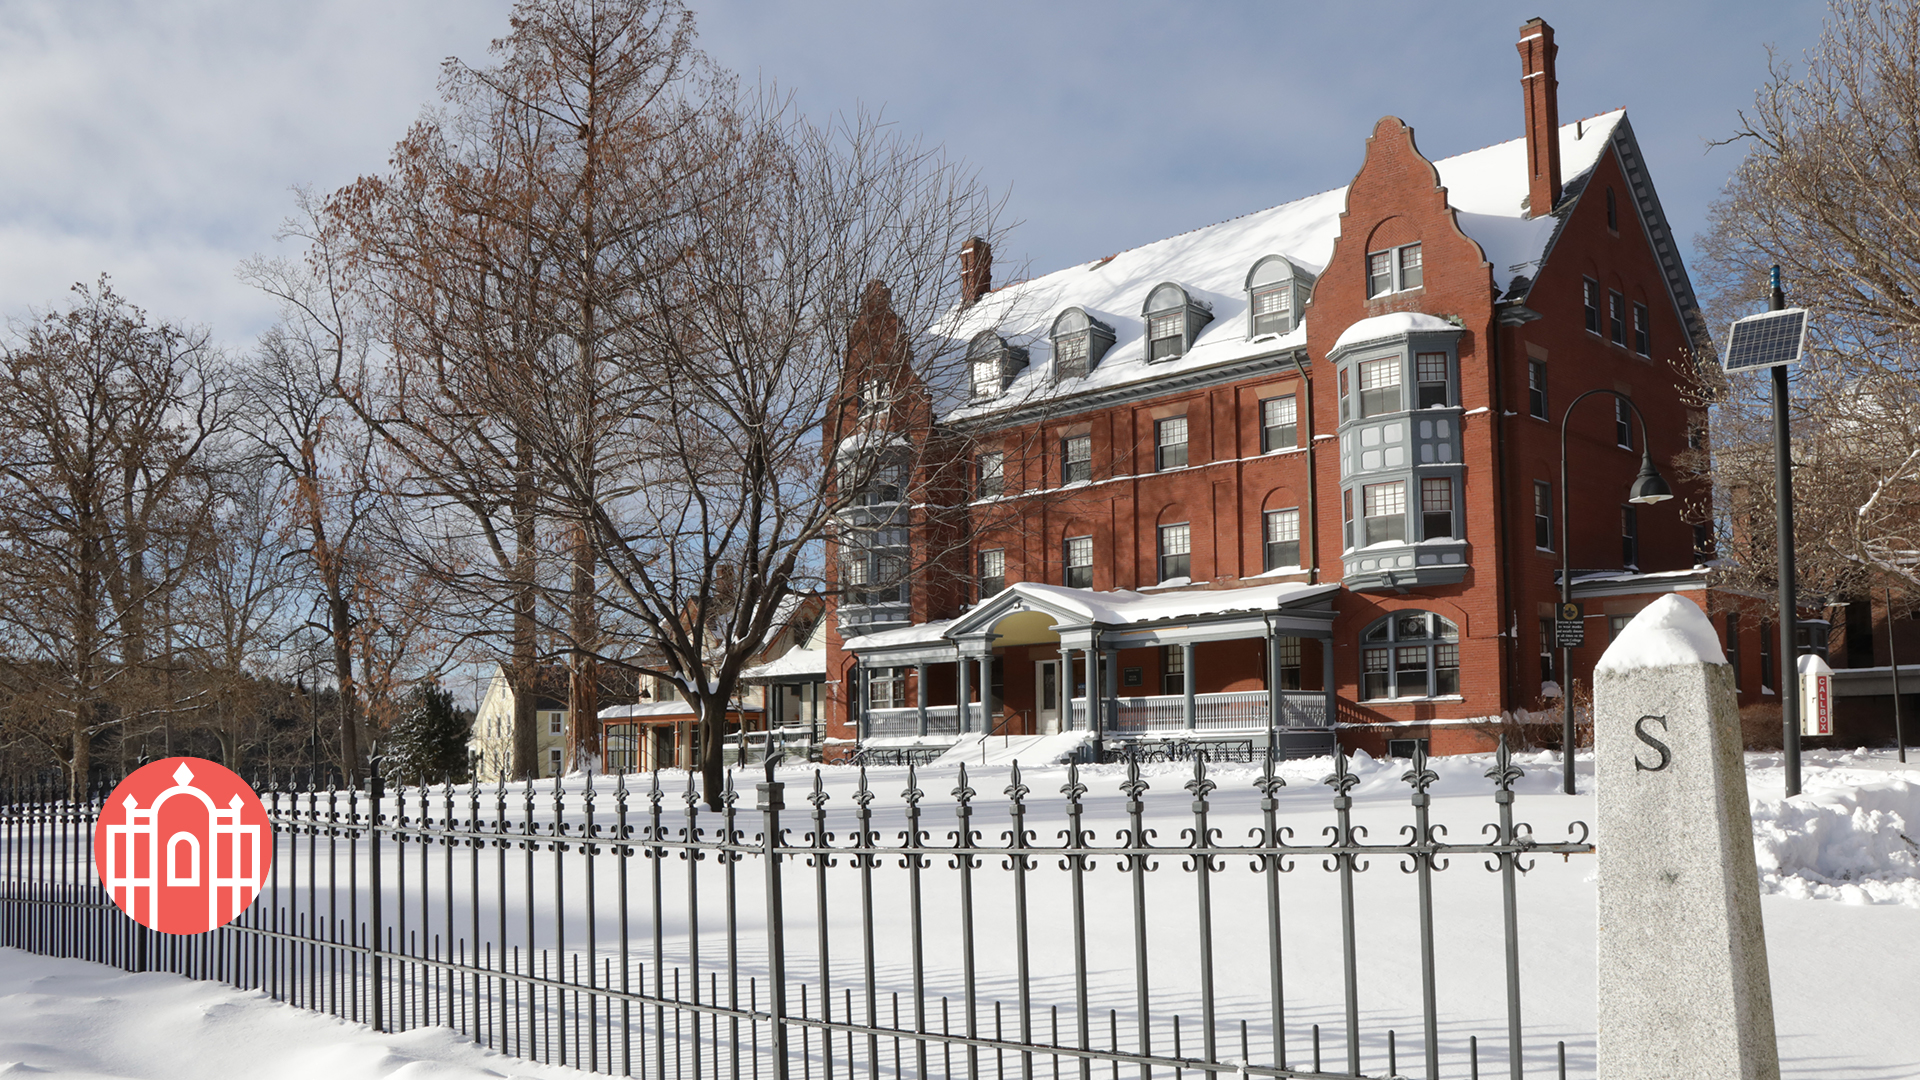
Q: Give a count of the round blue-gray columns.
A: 10